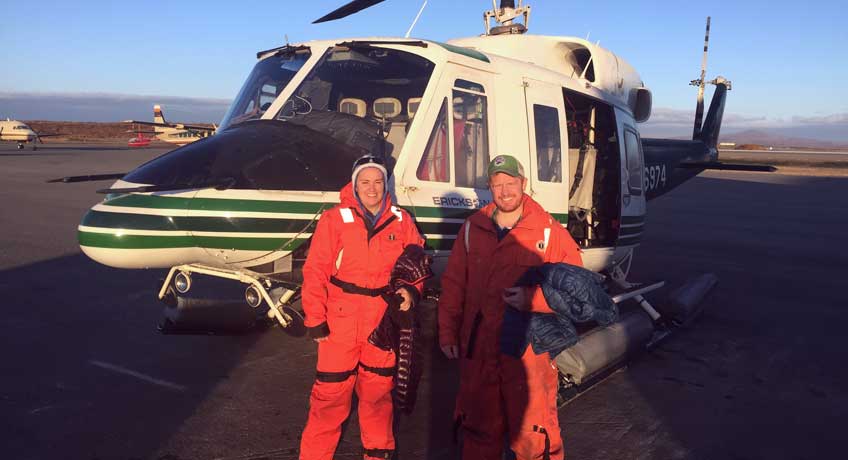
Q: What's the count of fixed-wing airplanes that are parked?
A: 2